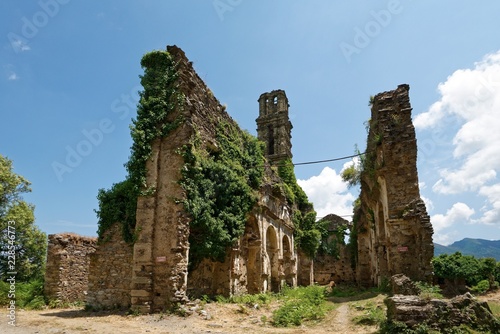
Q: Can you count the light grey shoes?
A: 0